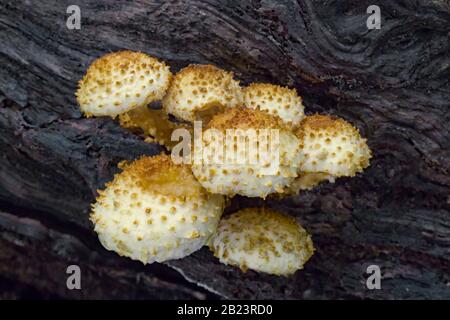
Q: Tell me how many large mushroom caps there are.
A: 7